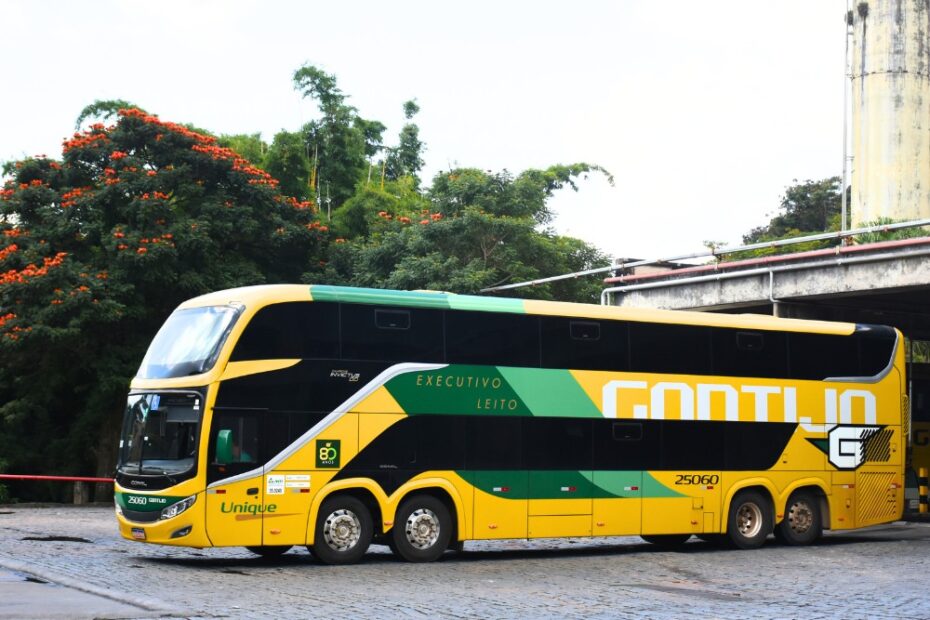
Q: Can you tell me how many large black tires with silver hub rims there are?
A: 4